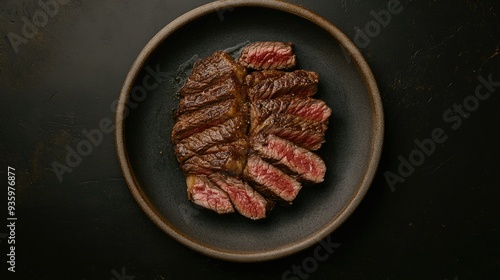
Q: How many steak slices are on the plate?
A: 13